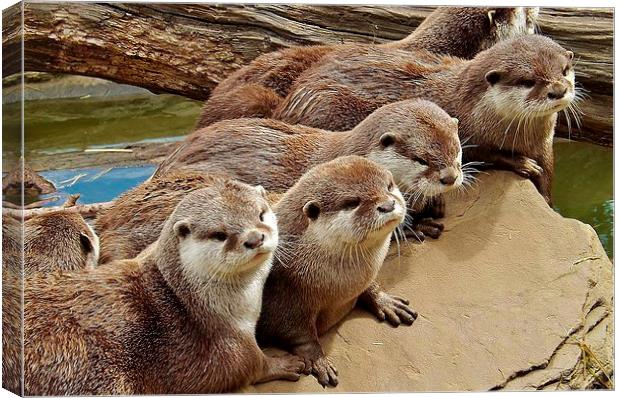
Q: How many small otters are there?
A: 6